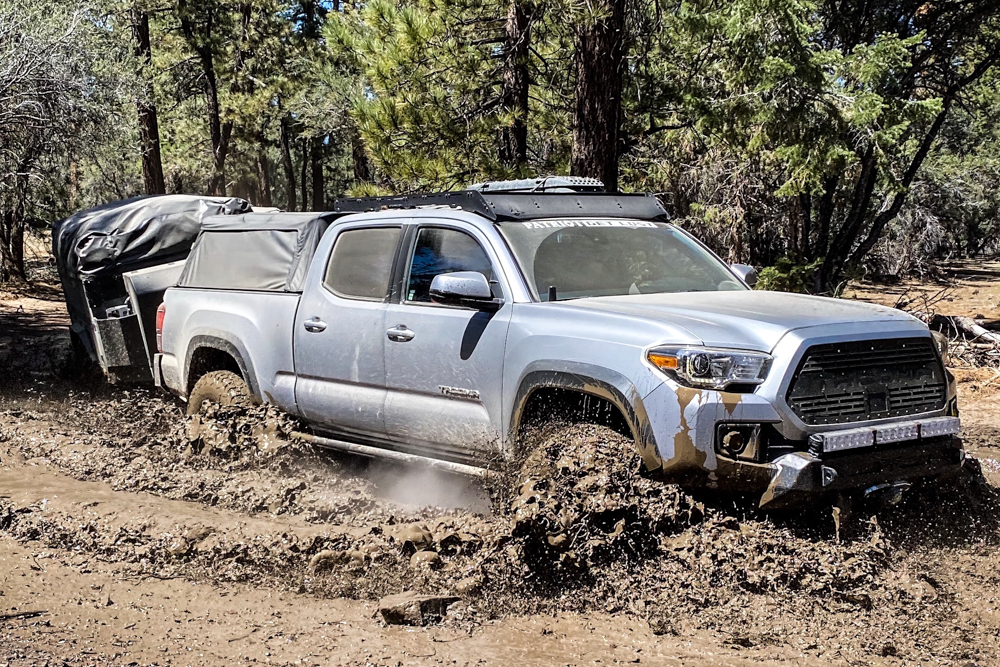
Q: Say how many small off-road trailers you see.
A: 1